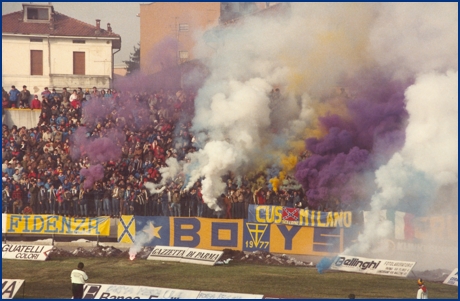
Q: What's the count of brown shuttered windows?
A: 2